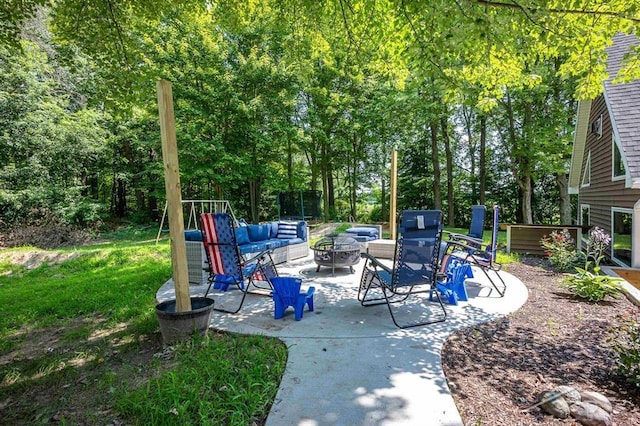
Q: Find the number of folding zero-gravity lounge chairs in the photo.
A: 4